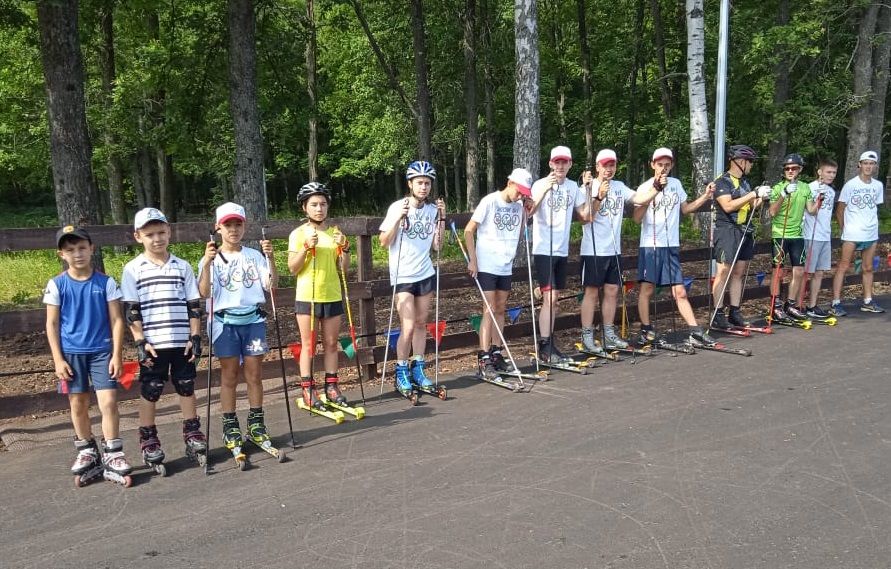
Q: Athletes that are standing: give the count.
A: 13